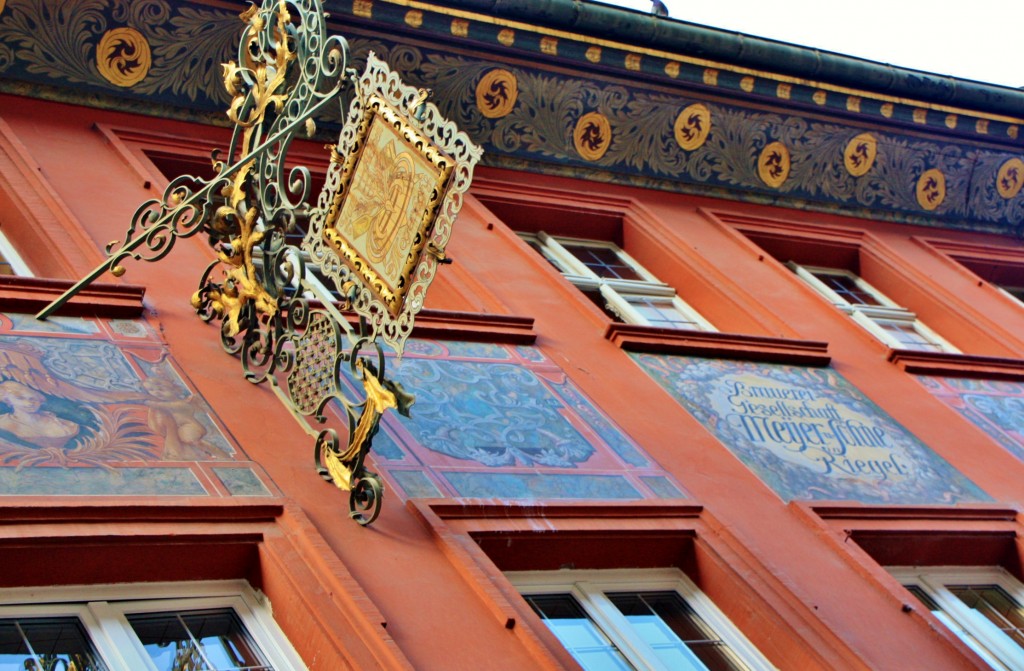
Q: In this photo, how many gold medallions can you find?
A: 8